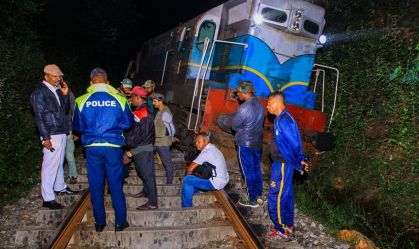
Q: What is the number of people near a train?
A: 10